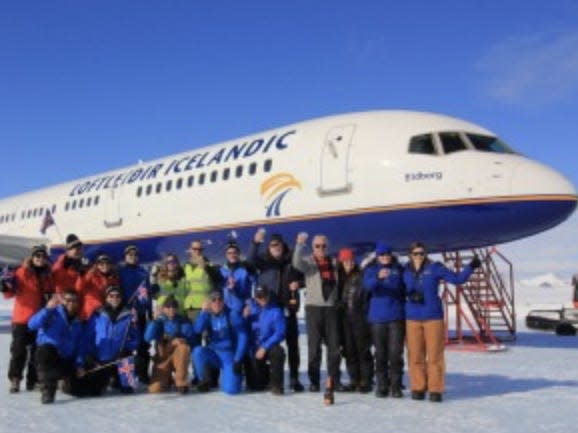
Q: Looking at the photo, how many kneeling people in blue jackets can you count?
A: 5